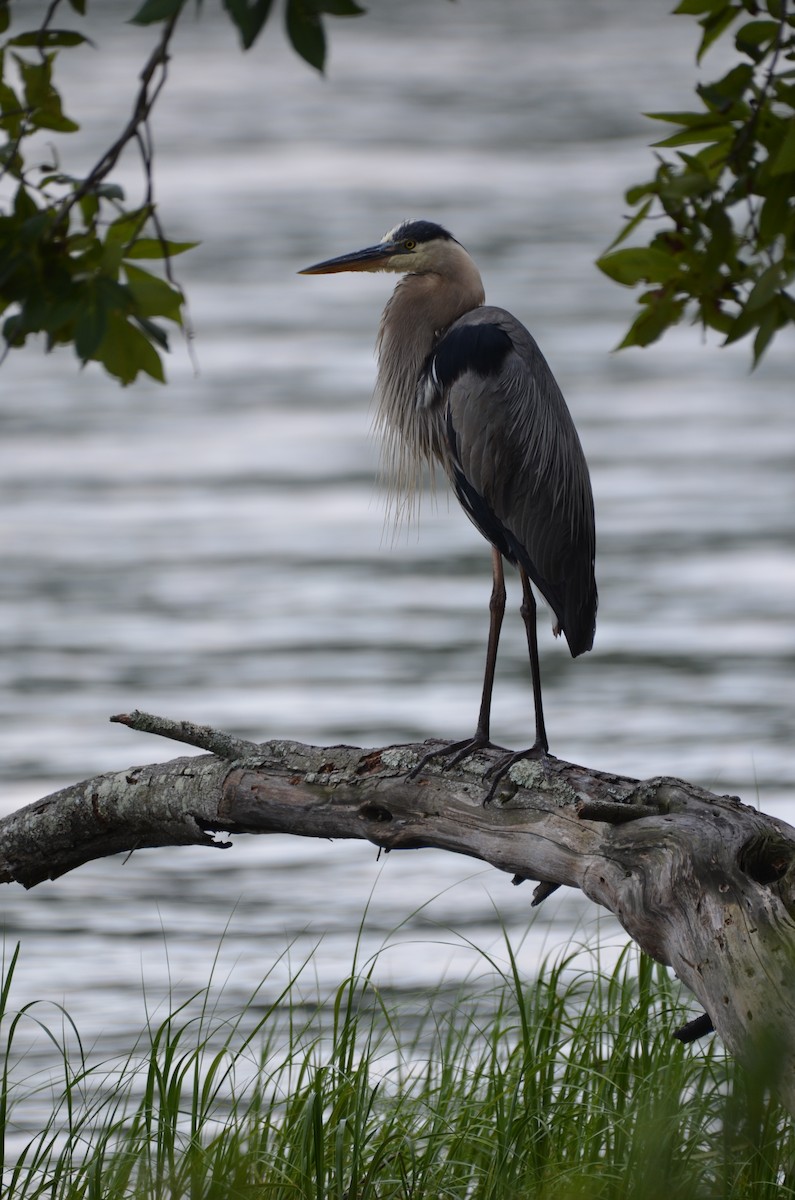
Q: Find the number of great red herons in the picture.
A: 0